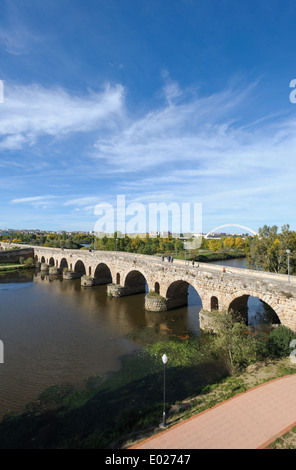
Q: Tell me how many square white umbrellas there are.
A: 0